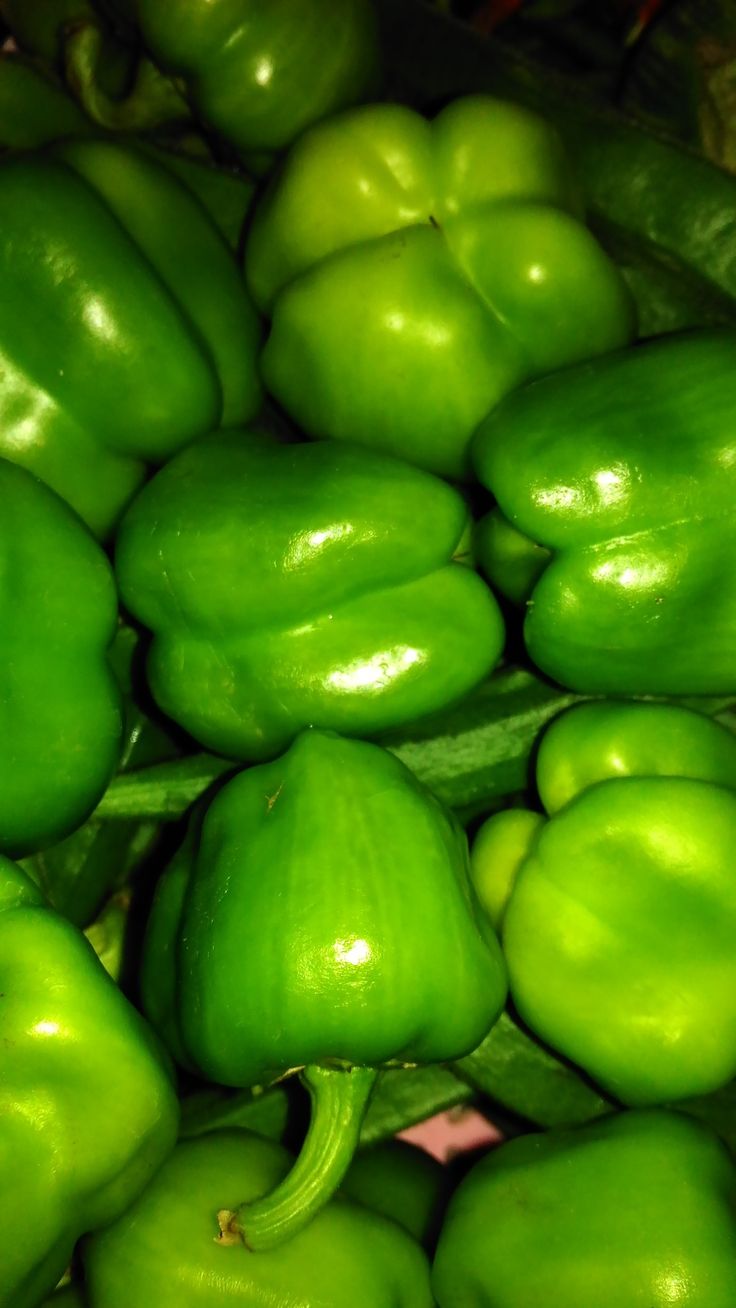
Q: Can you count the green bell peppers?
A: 11